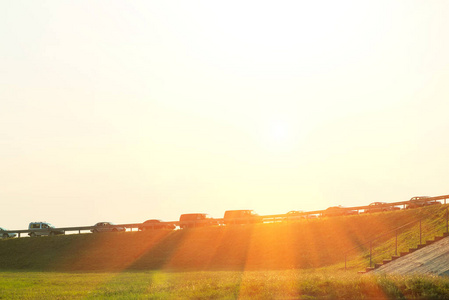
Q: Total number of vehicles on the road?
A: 10